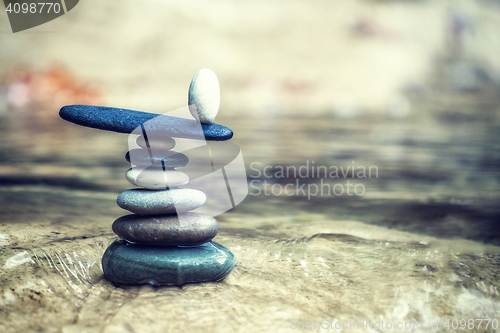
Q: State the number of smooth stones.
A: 8